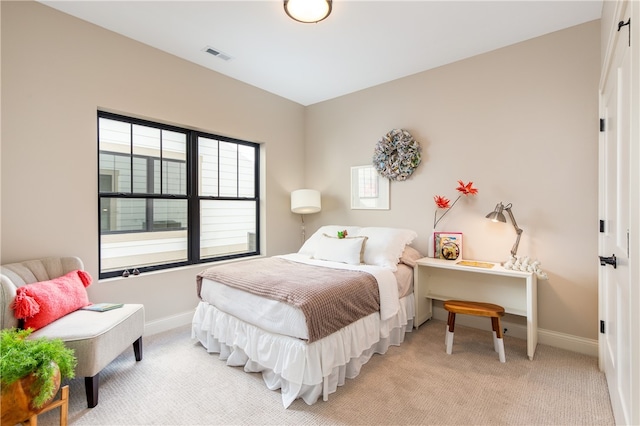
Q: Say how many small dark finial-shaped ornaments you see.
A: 2